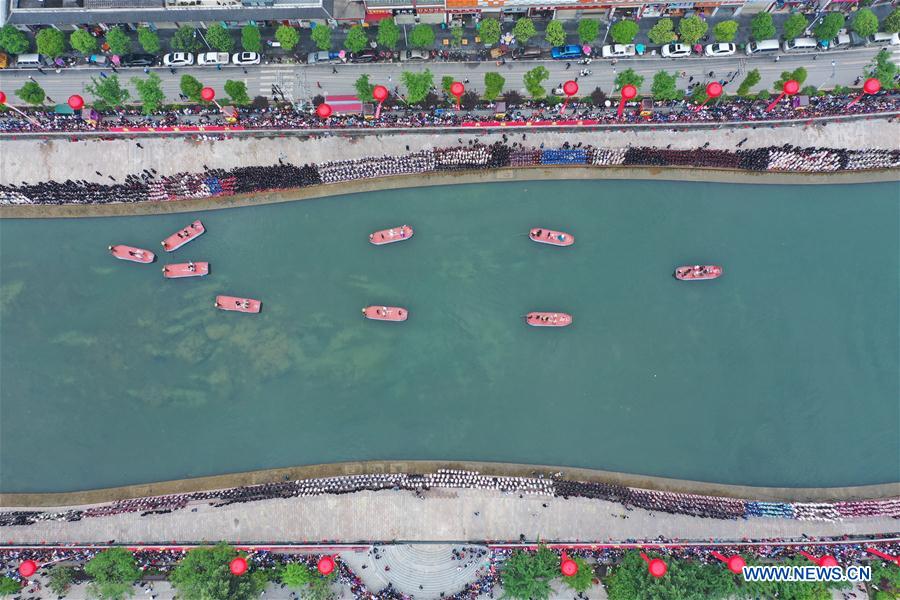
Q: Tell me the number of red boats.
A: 9